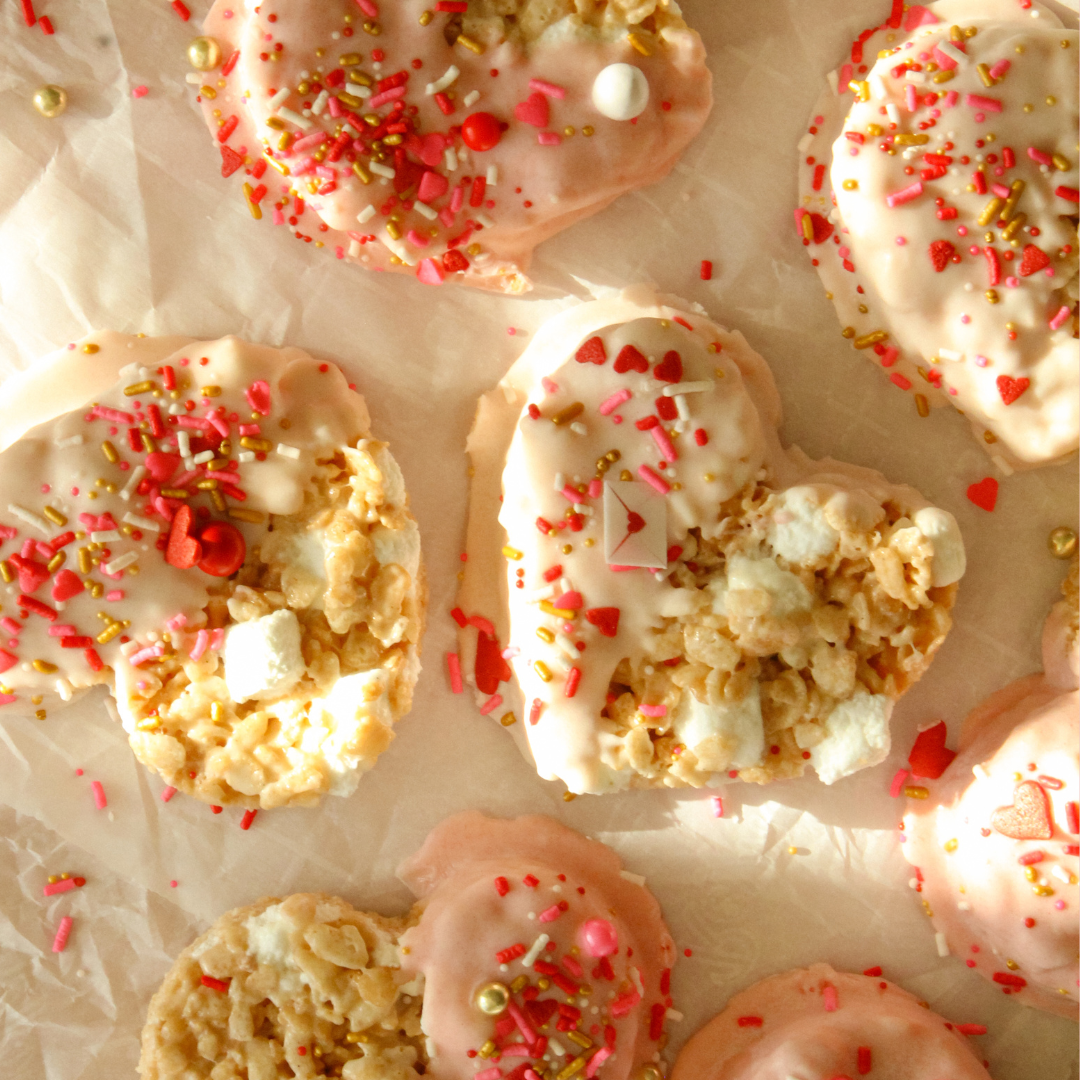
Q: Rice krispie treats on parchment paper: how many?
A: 7